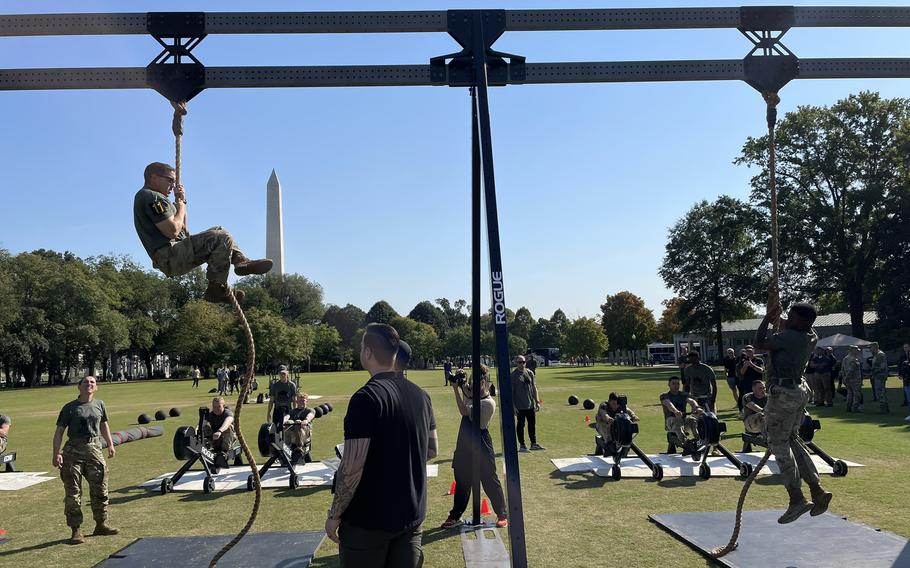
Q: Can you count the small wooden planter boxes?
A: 0